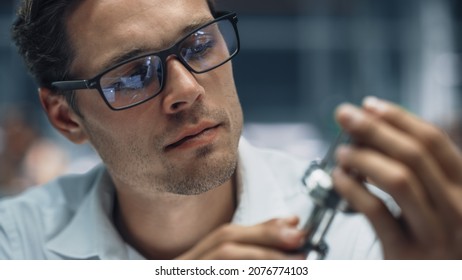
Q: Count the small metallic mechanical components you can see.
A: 1